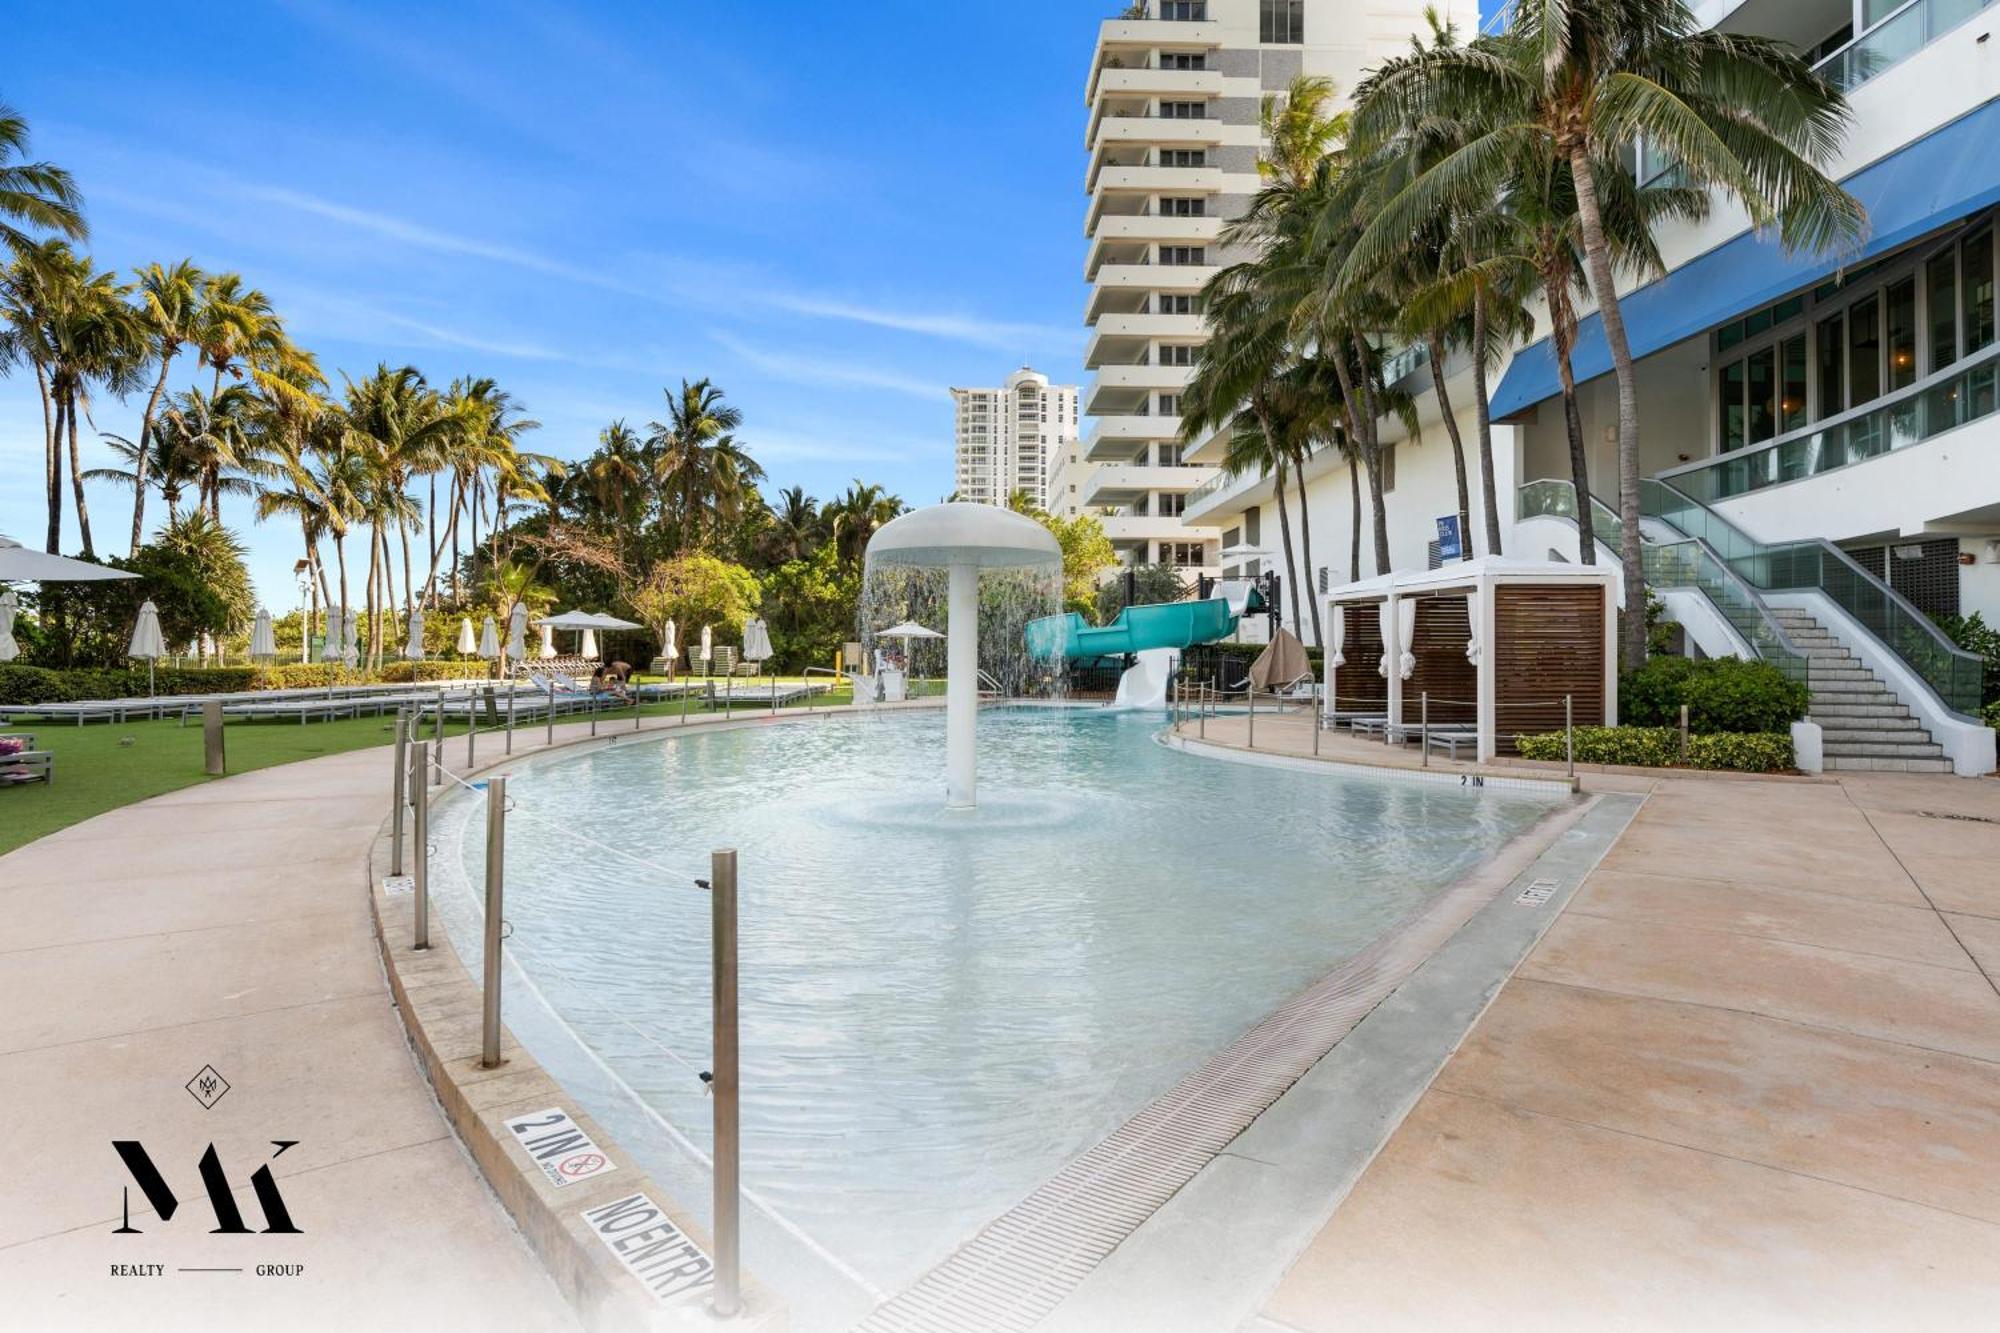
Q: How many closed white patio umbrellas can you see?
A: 15